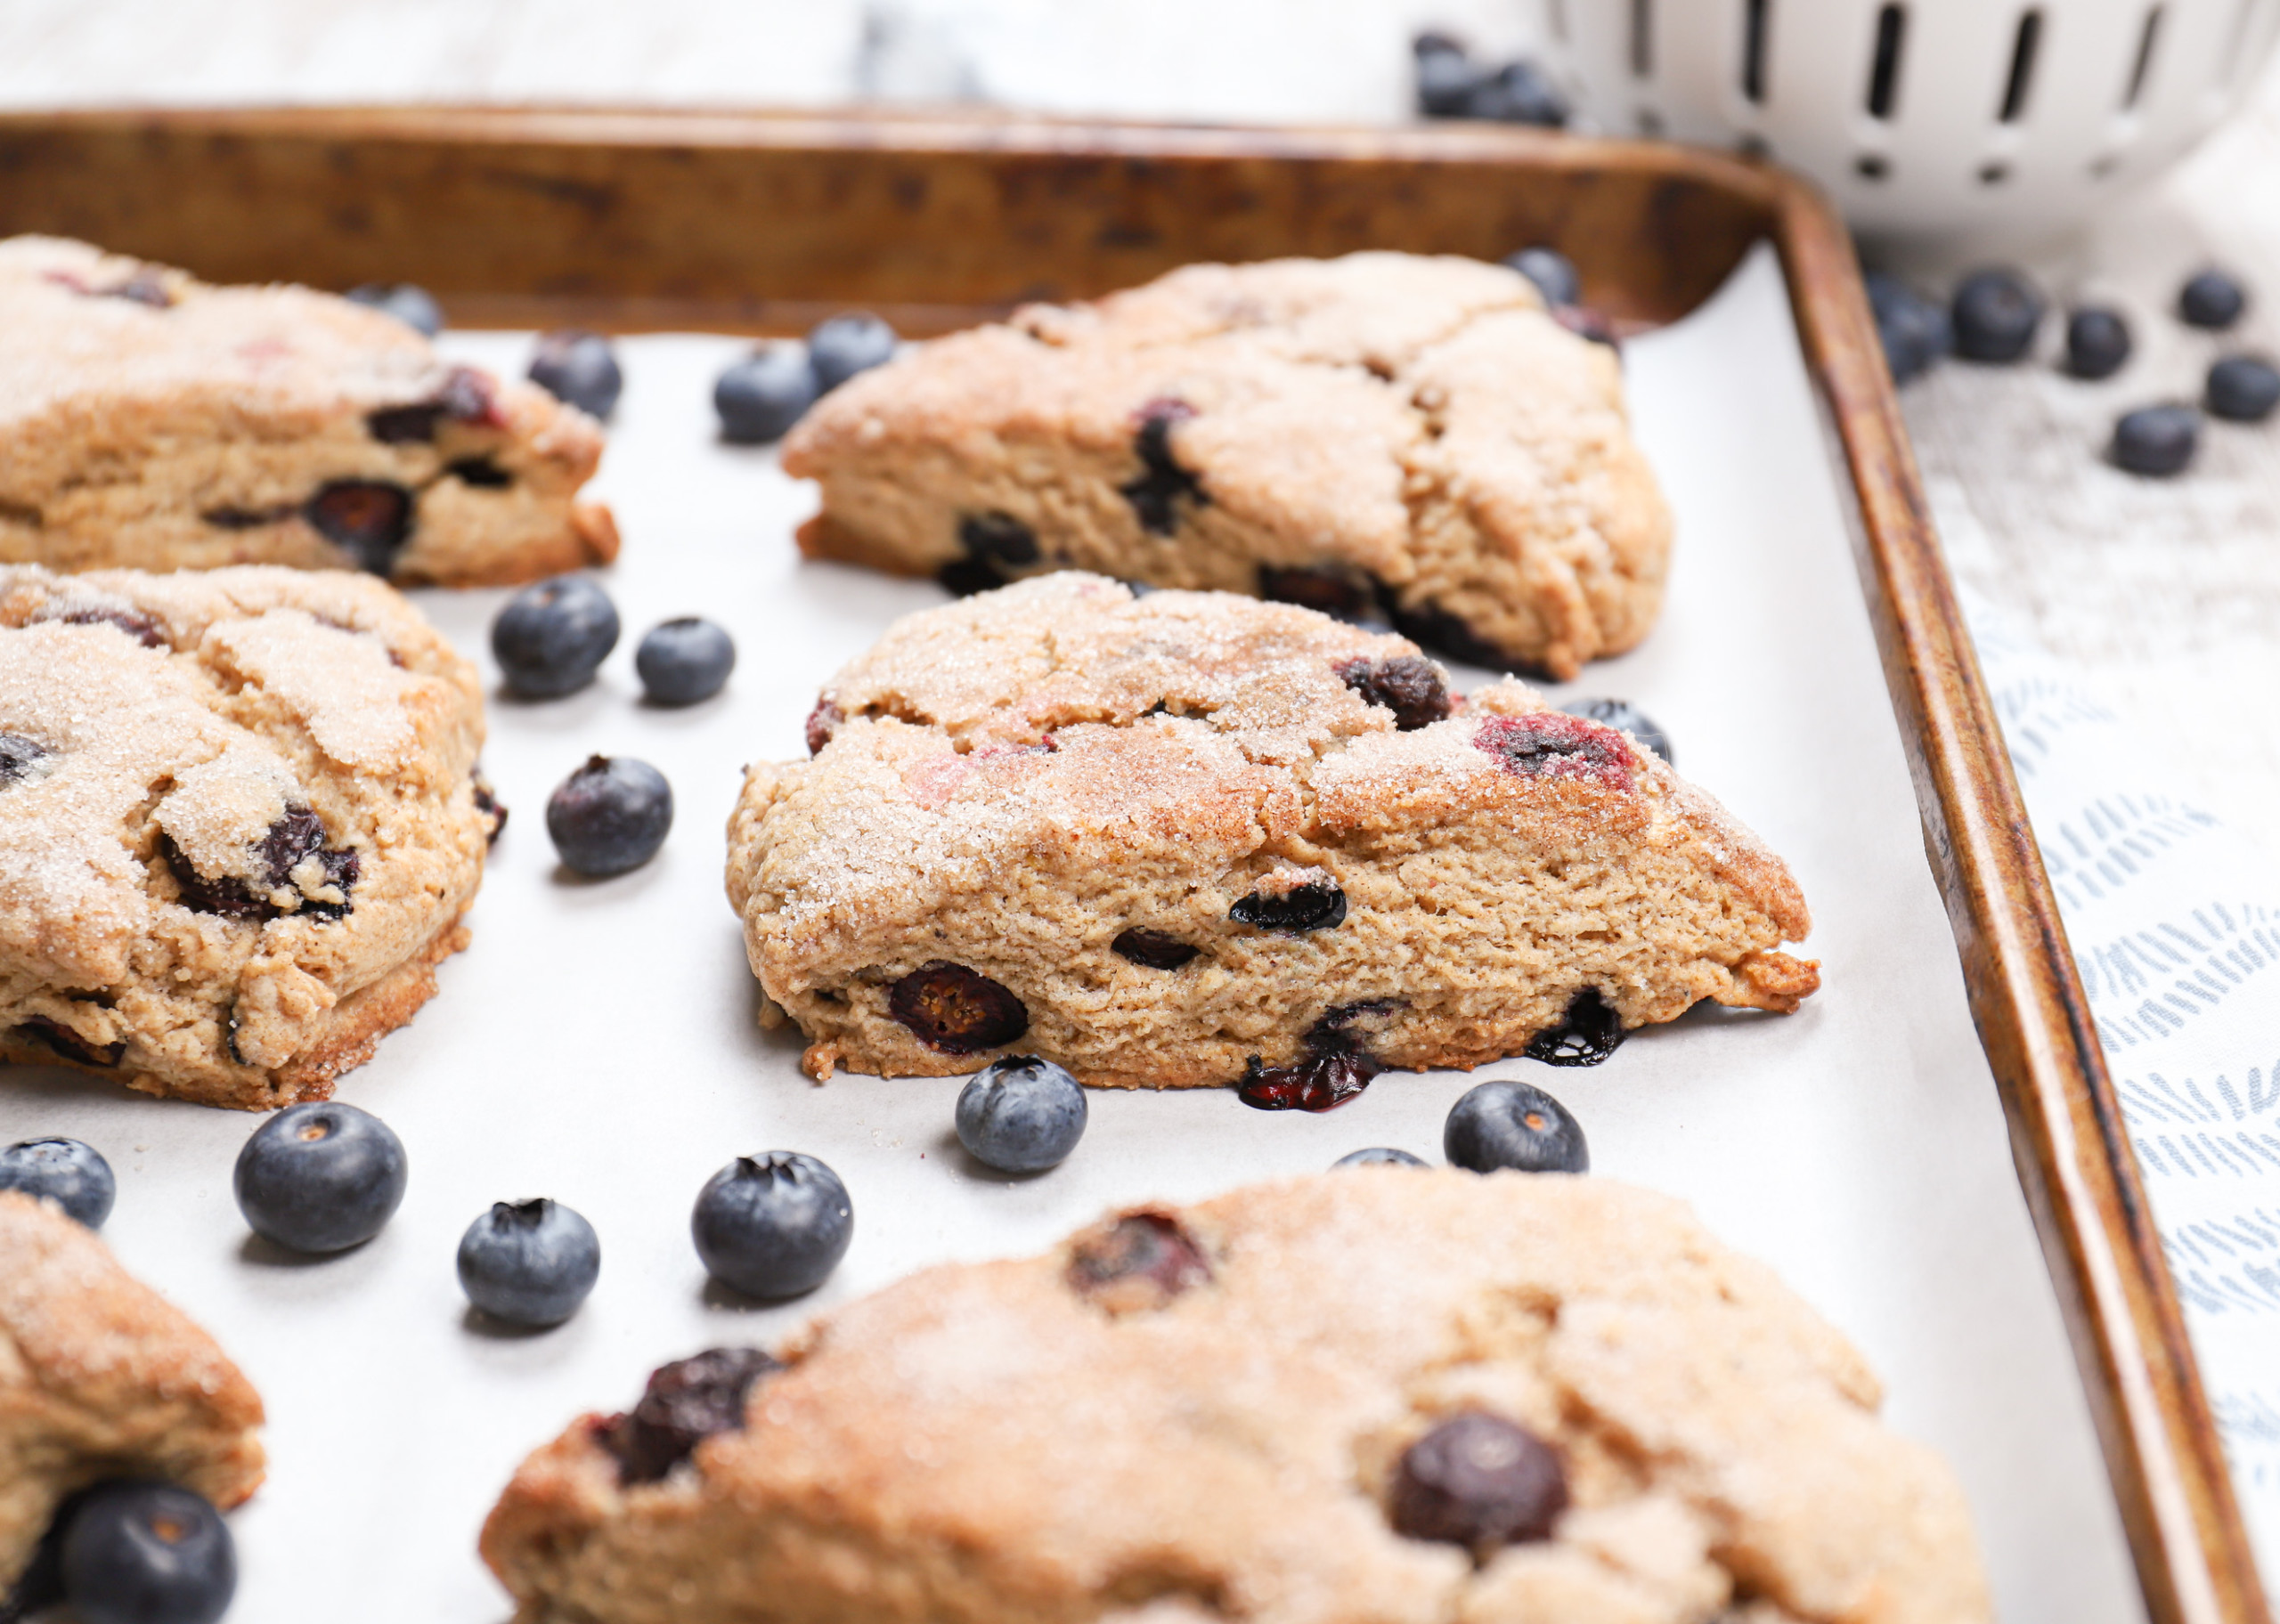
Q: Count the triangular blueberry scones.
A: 6